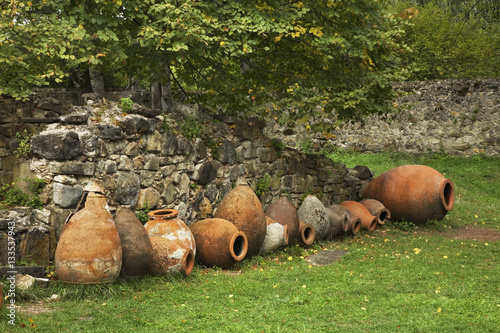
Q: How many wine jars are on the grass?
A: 15